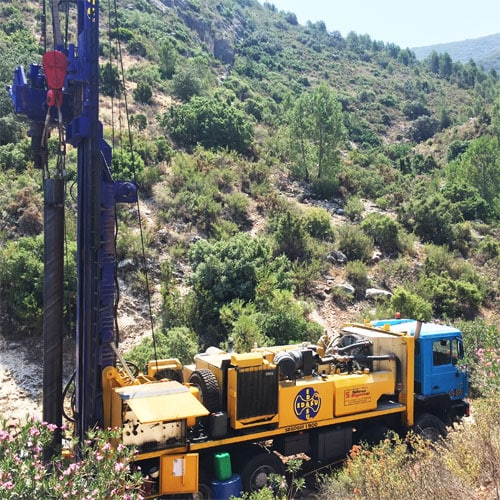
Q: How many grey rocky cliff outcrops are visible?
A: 1